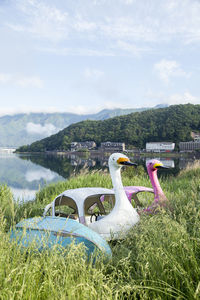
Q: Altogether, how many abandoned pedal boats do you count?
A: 2